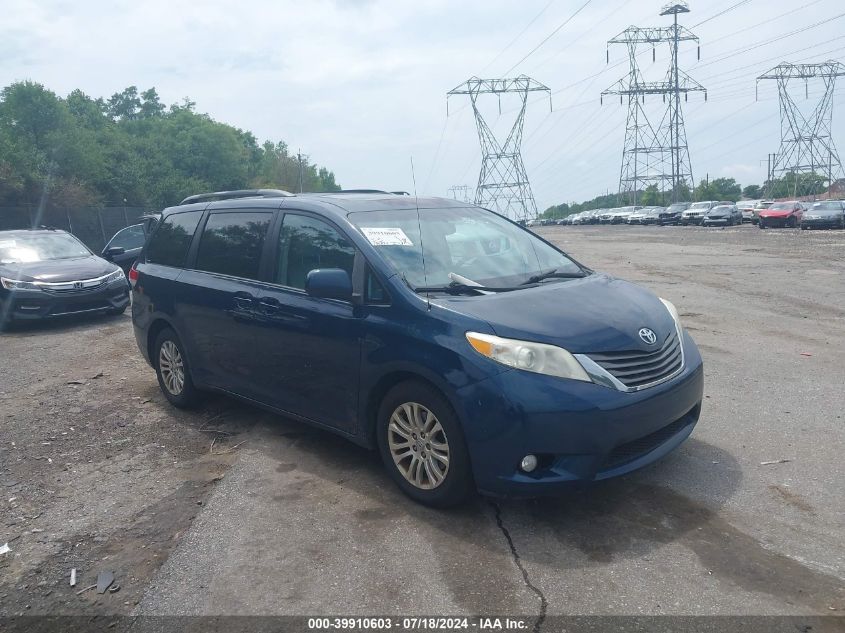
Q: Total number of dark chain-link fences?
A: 1